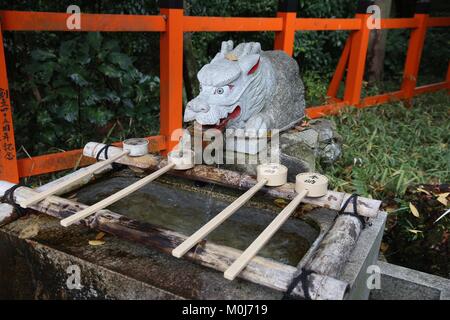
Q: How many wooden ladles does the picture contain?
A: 4